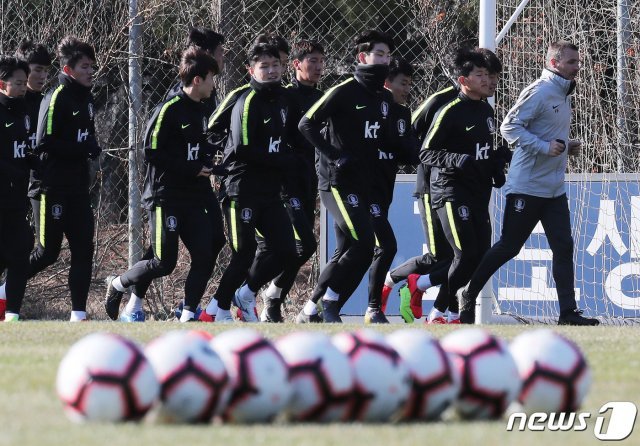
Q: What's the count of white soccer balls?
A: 8